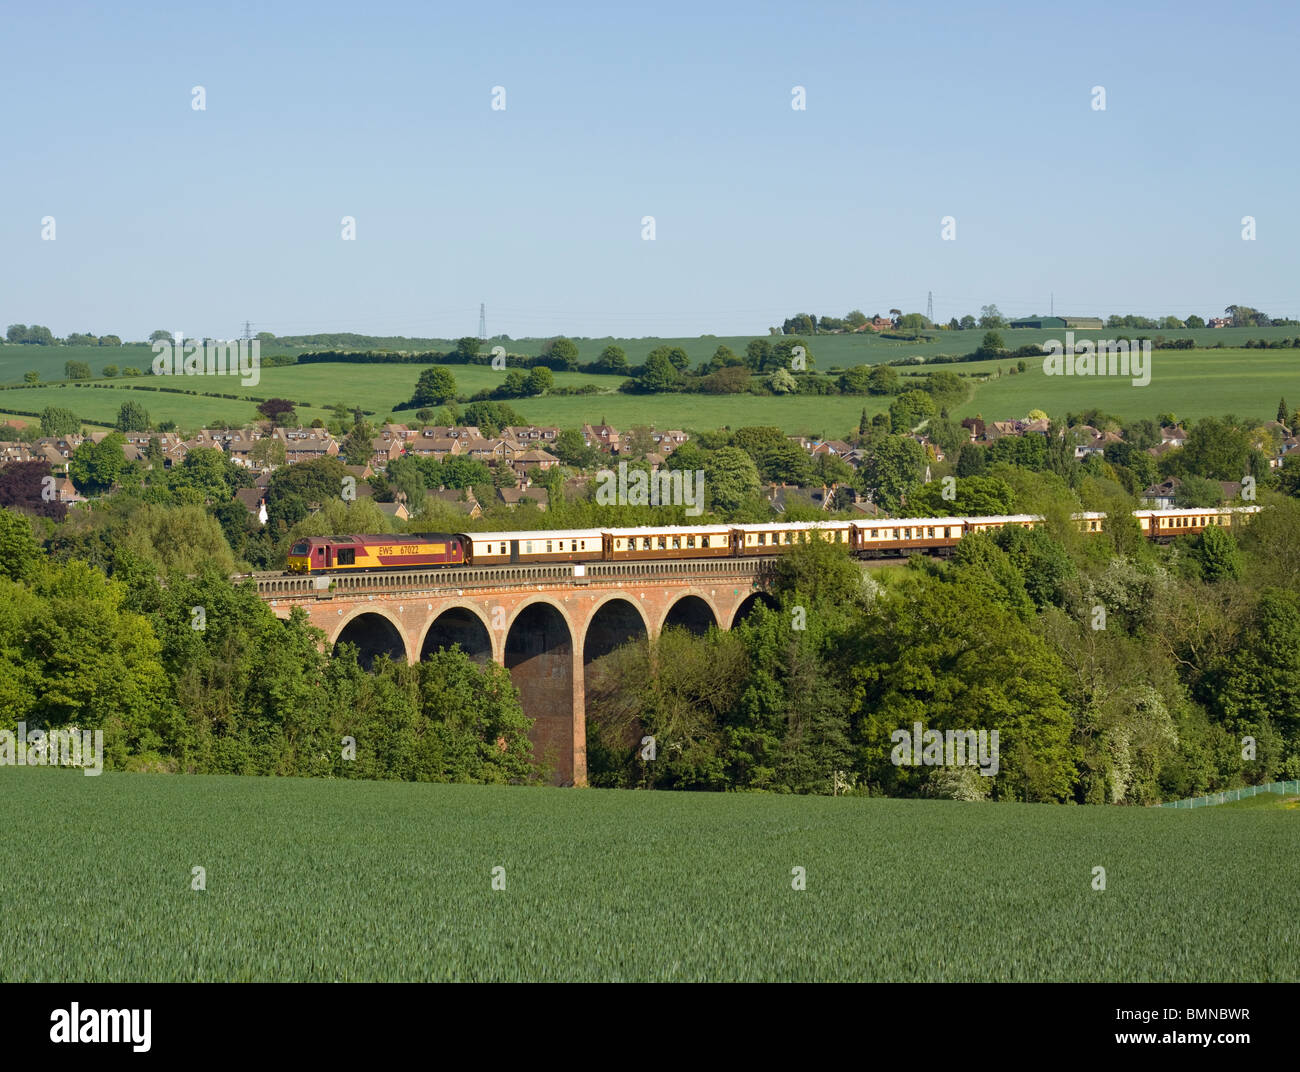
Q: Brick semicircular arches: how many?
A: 6